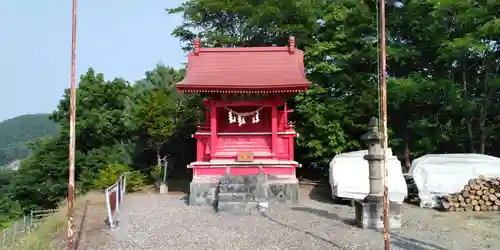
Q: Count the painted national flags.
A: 0